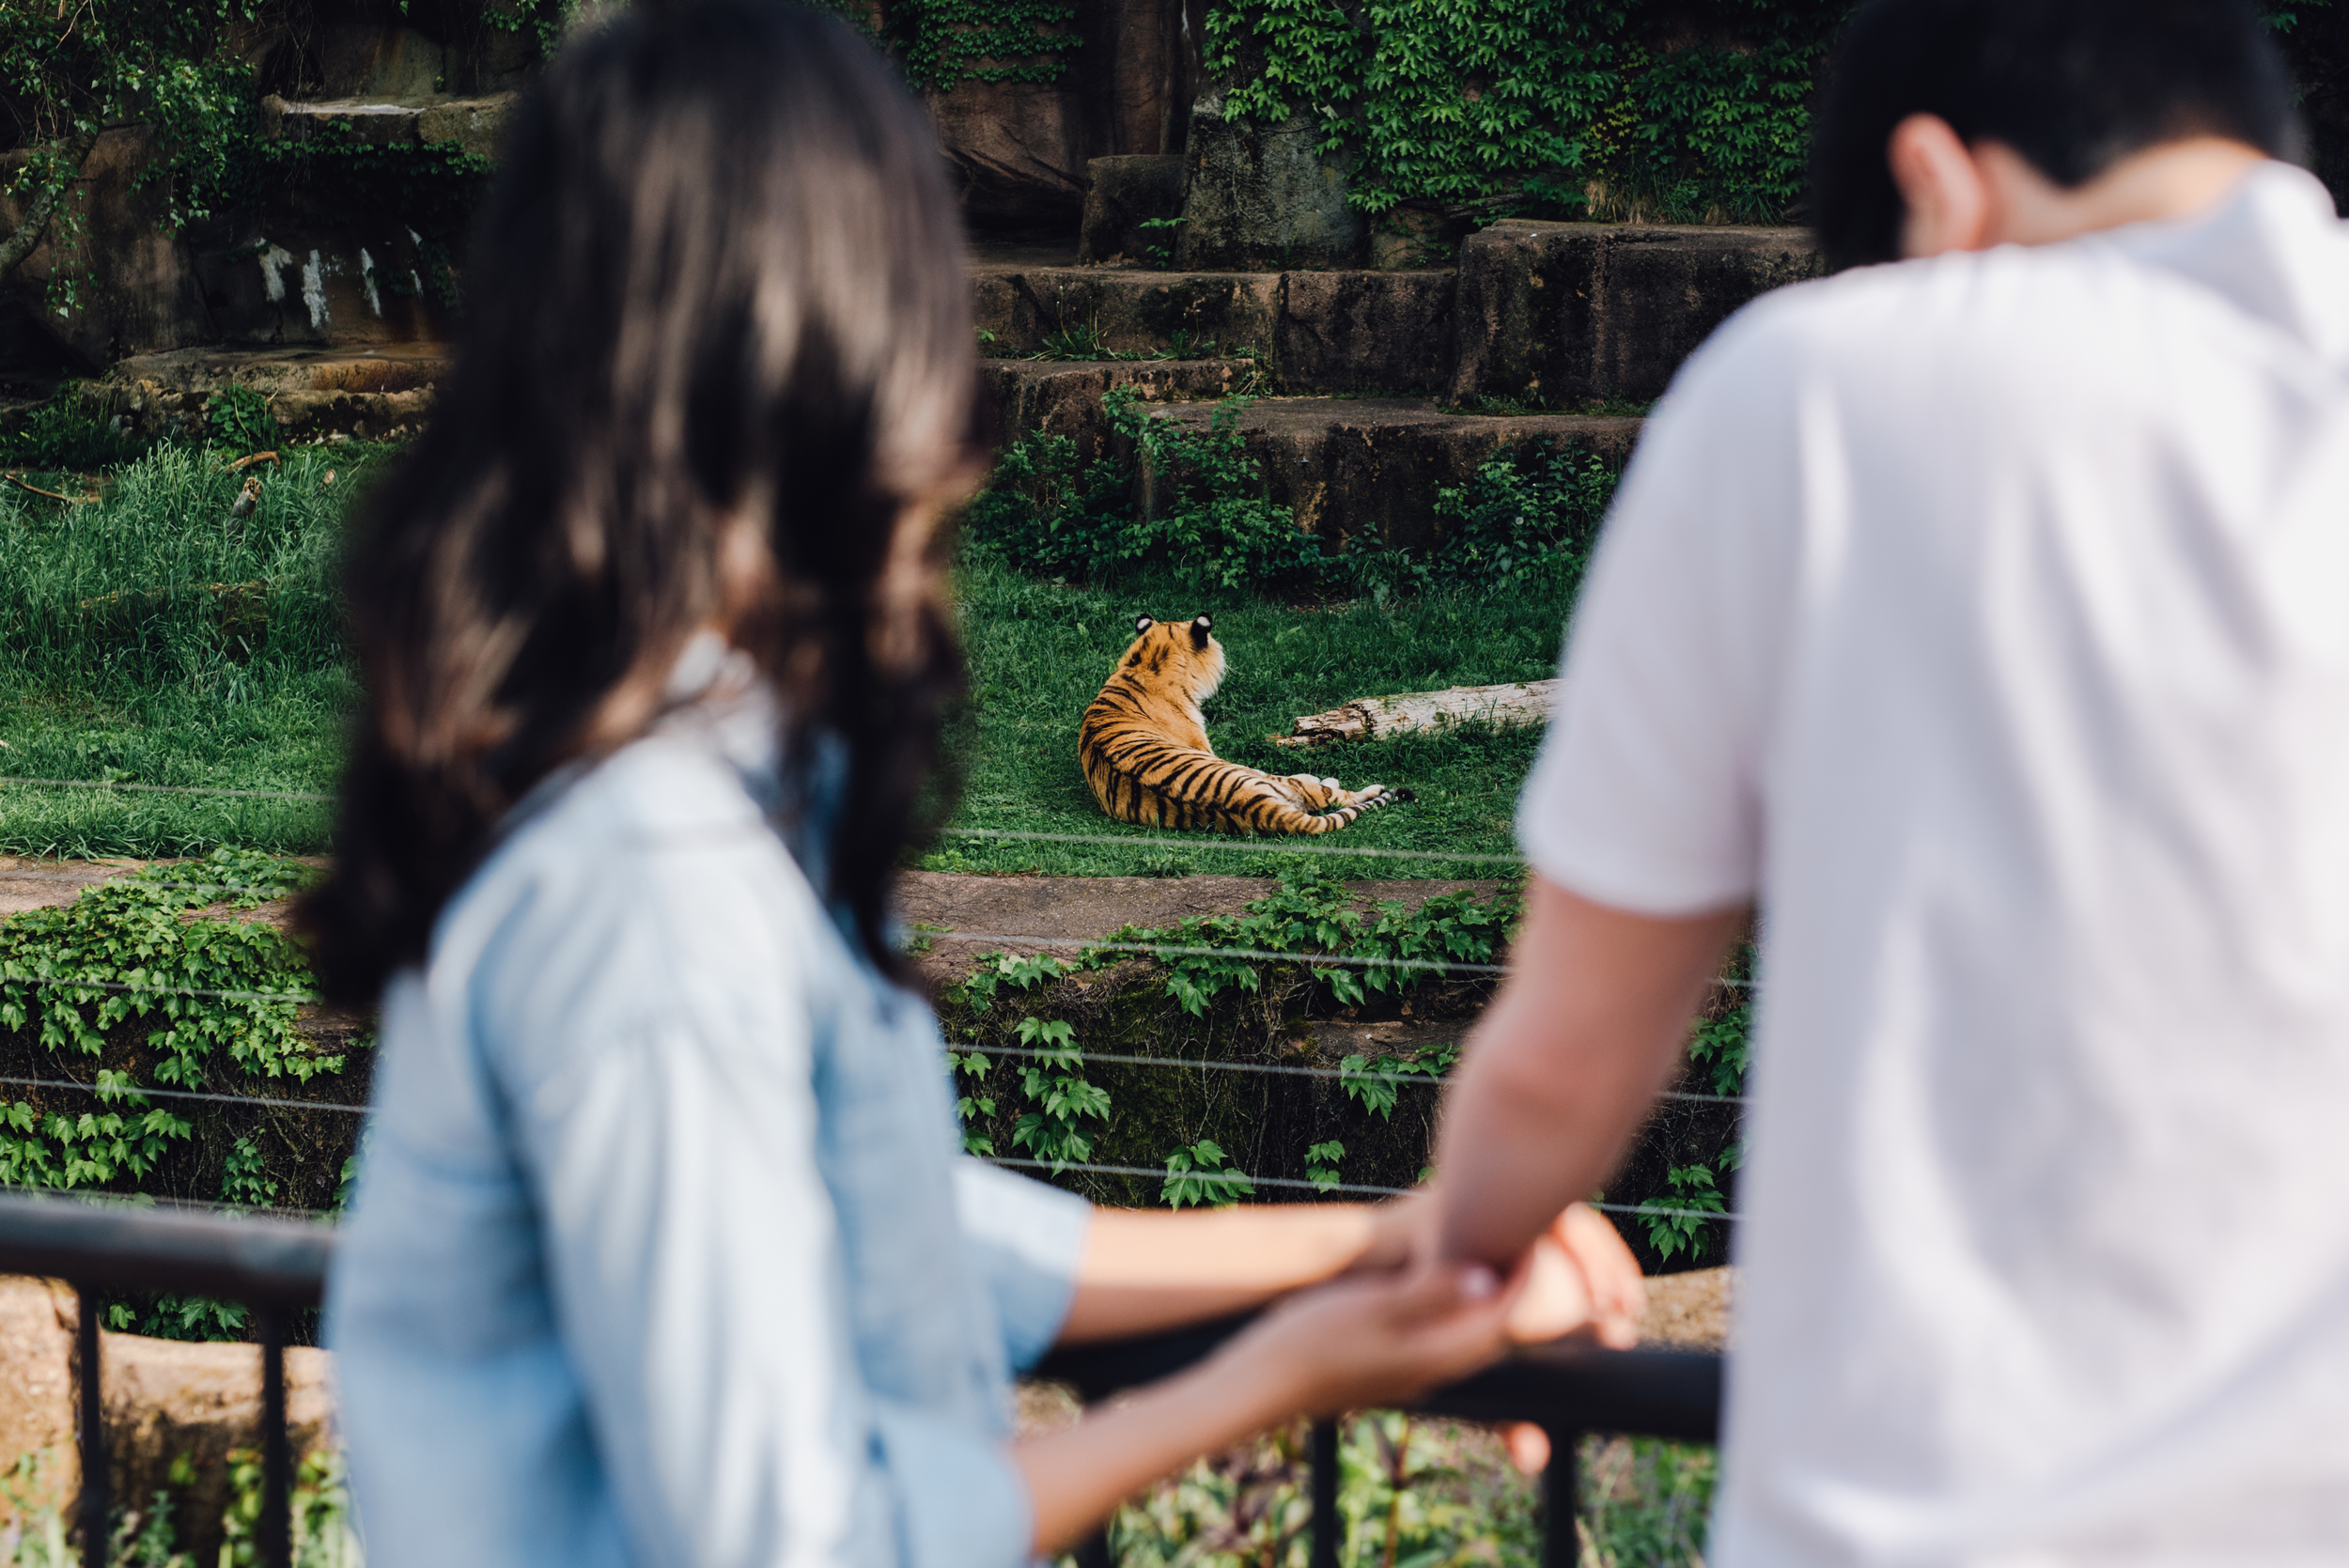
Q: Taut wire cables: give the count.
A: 5